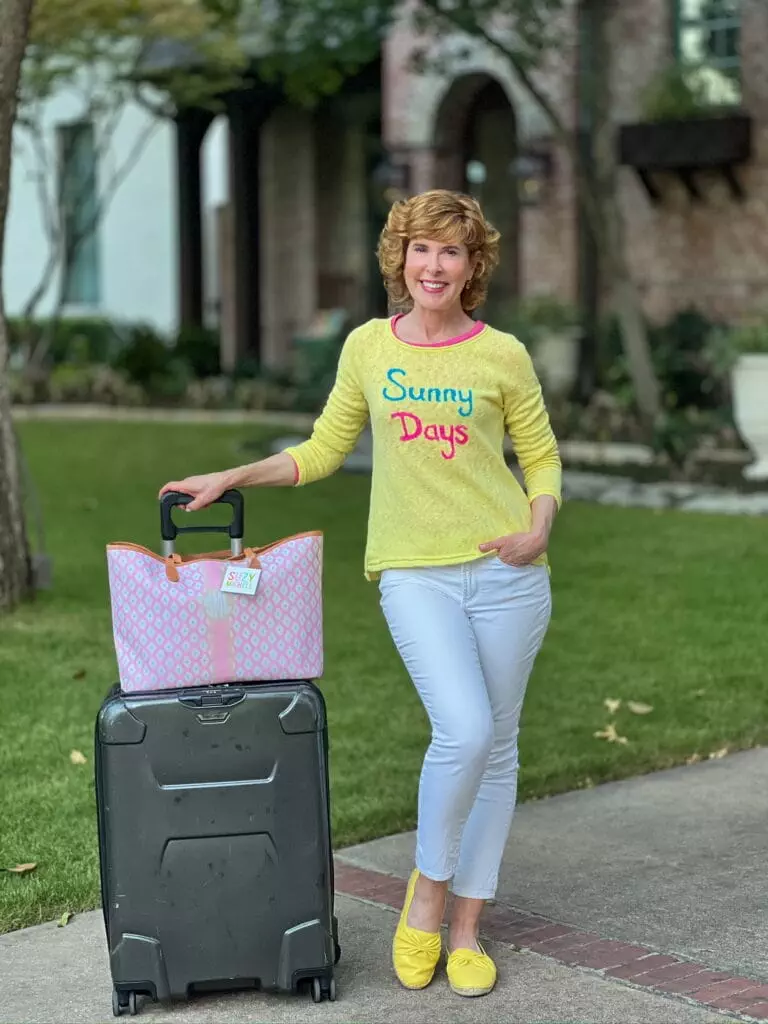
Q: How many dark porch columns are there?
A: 2